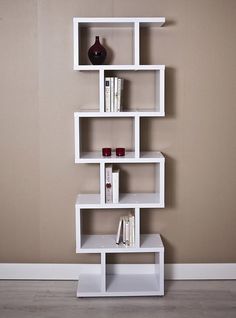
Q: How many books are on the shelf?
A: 10